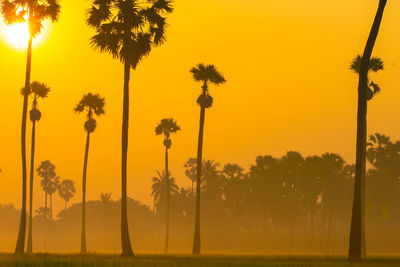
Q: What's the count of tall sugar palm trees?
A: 8